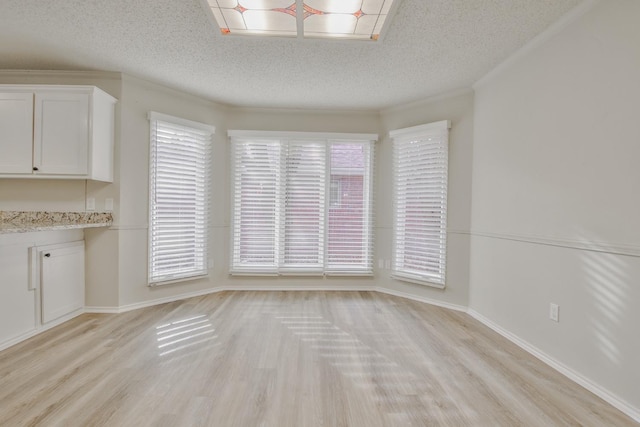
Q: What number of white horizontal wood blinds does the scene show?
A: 5